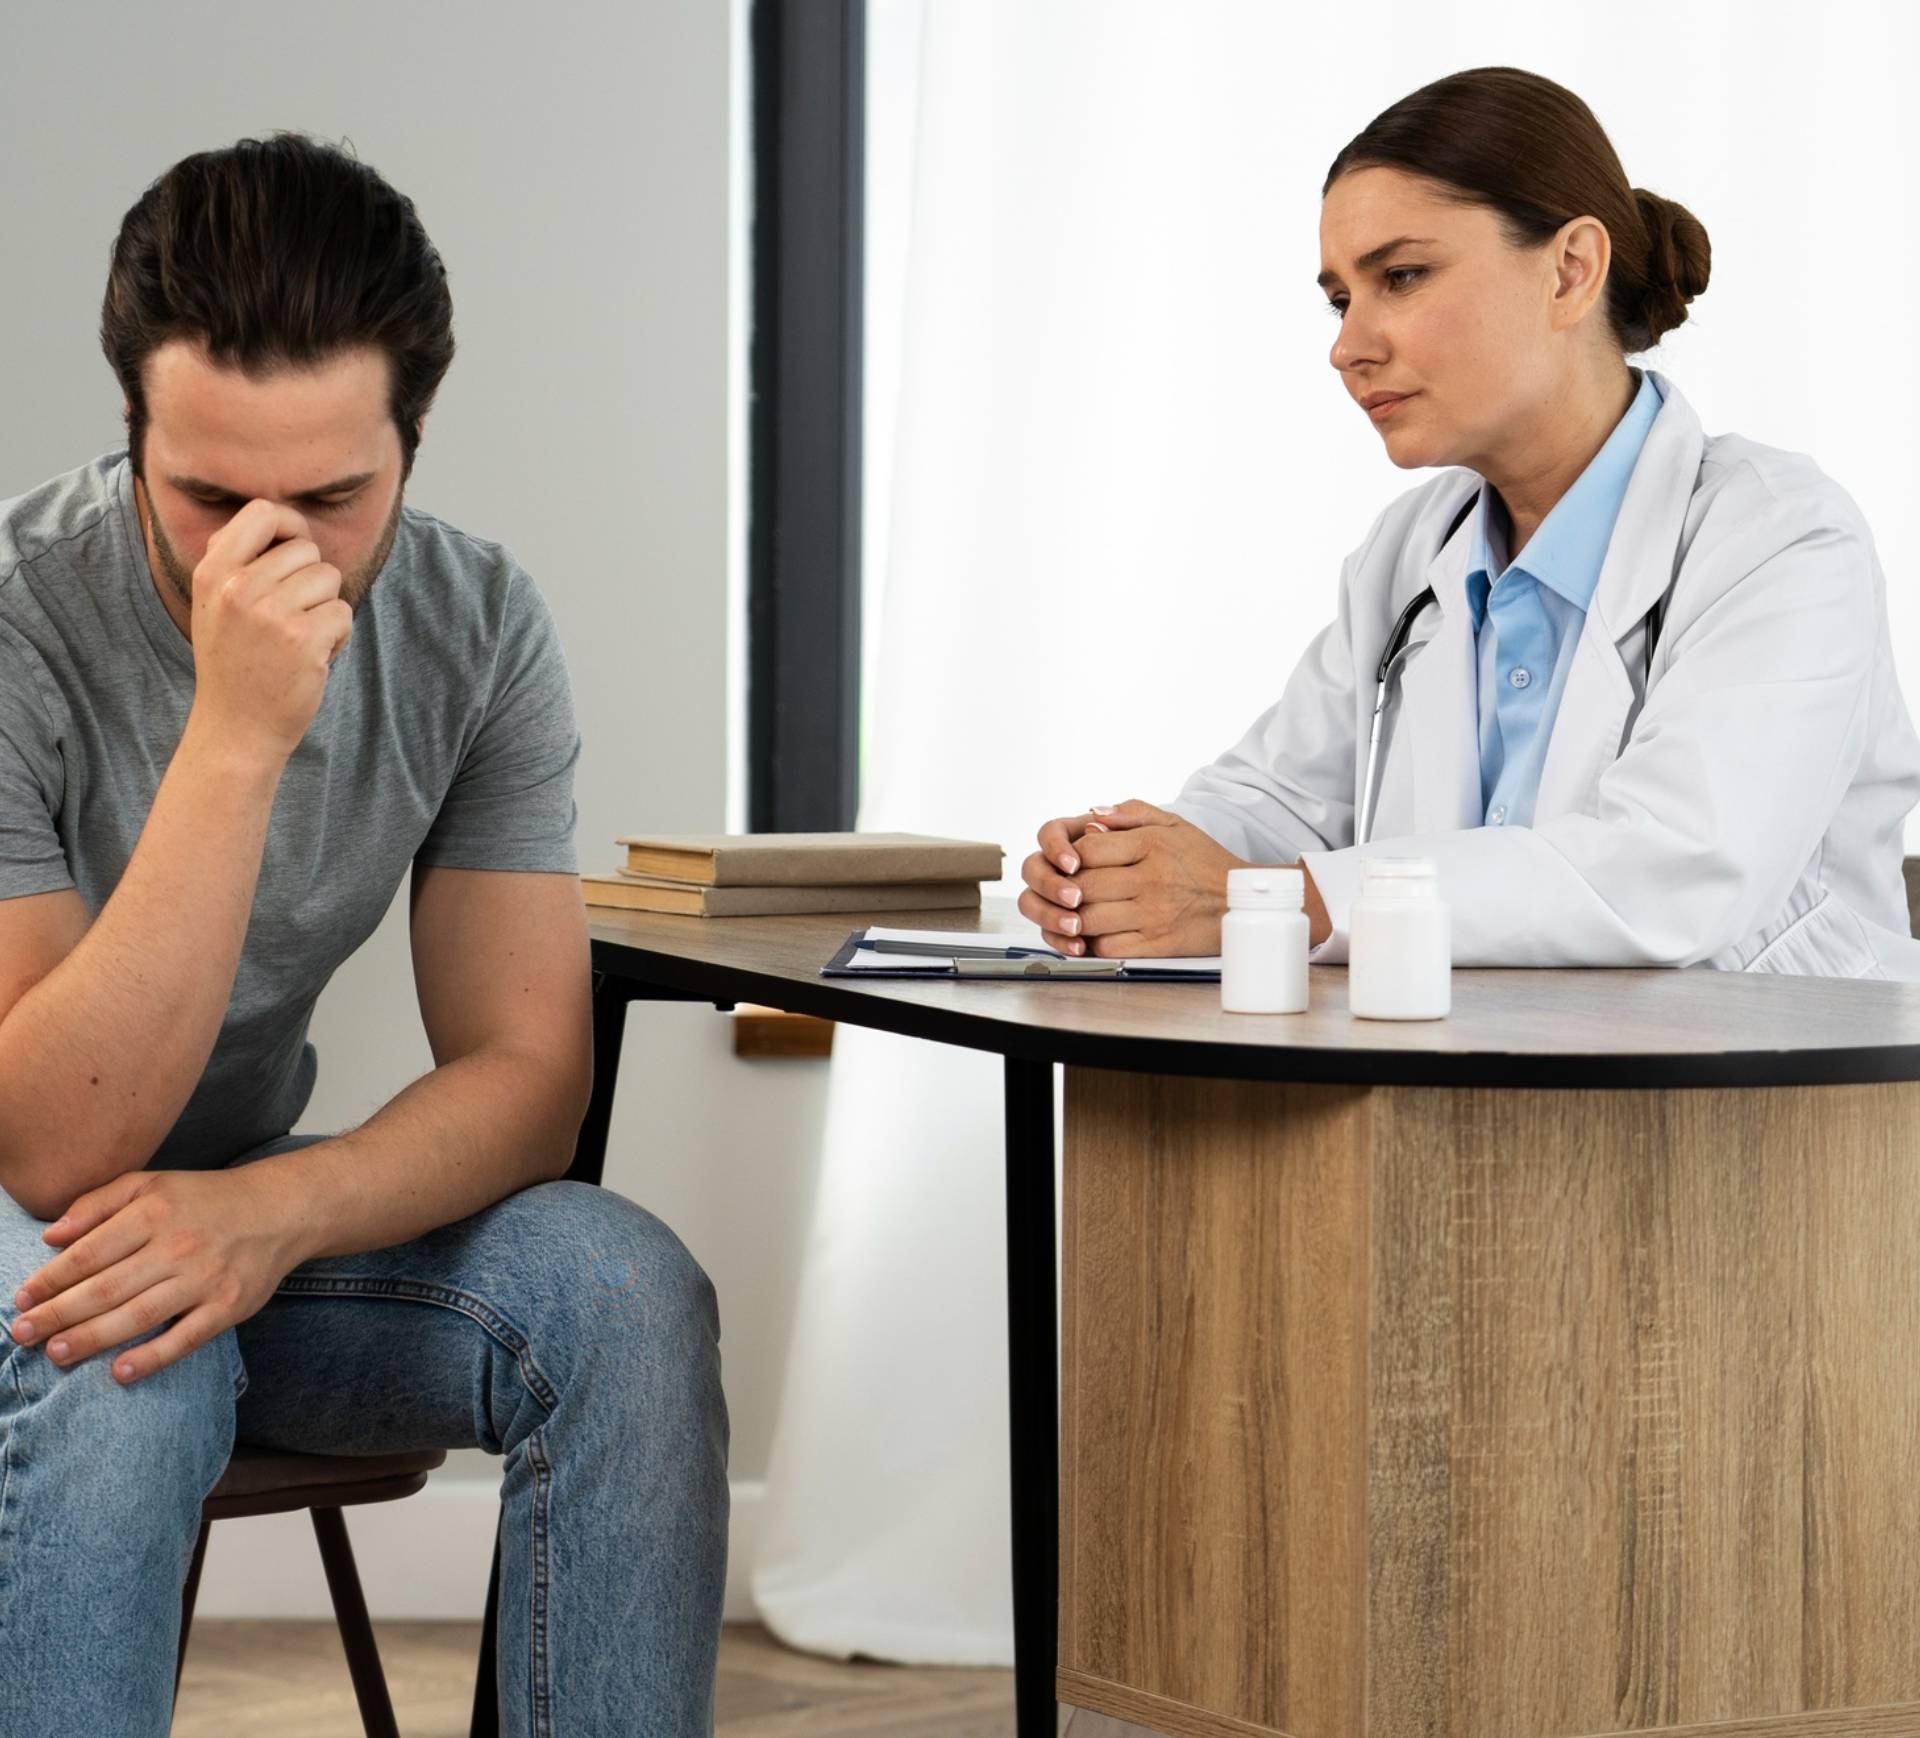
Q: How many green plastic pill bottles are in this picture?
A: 0